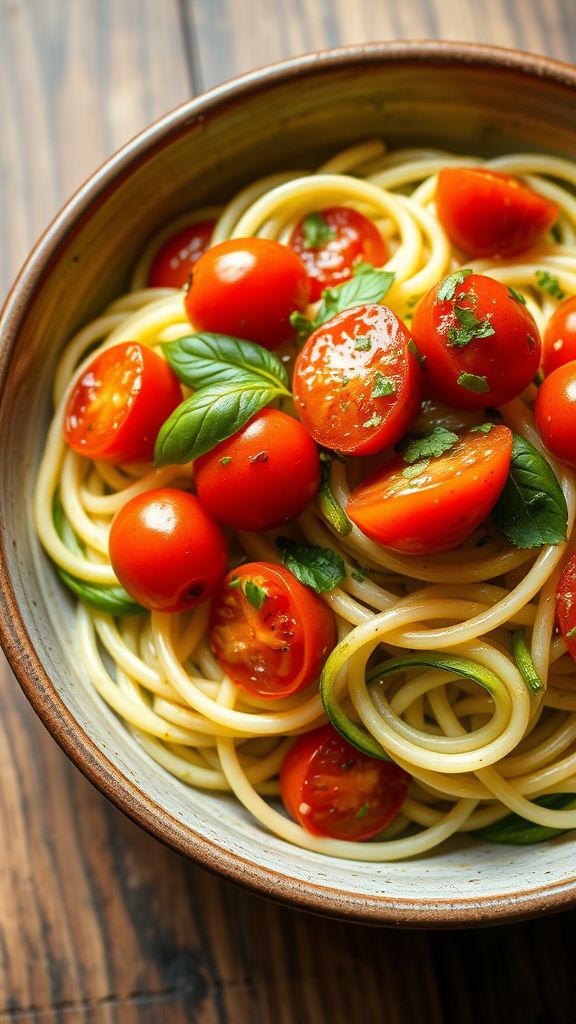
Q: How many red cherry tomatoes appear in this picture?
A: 15